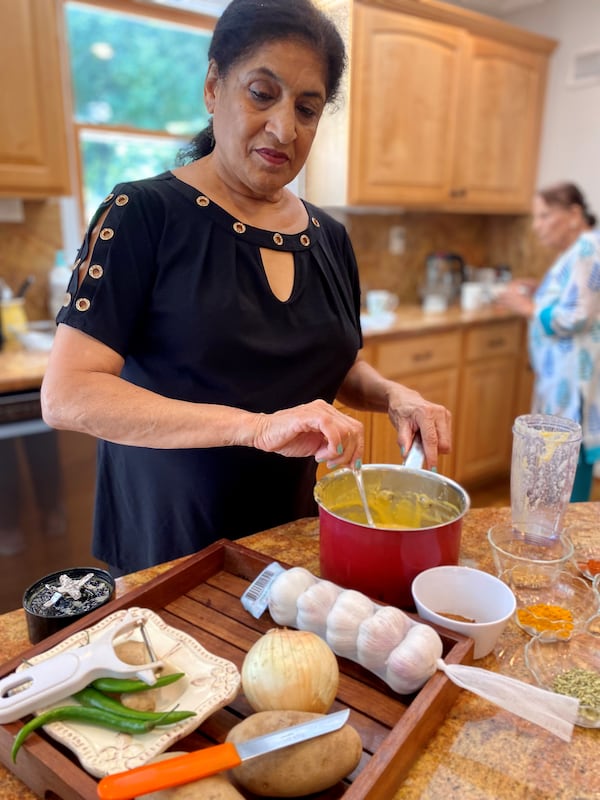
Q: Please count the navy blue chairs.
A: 0